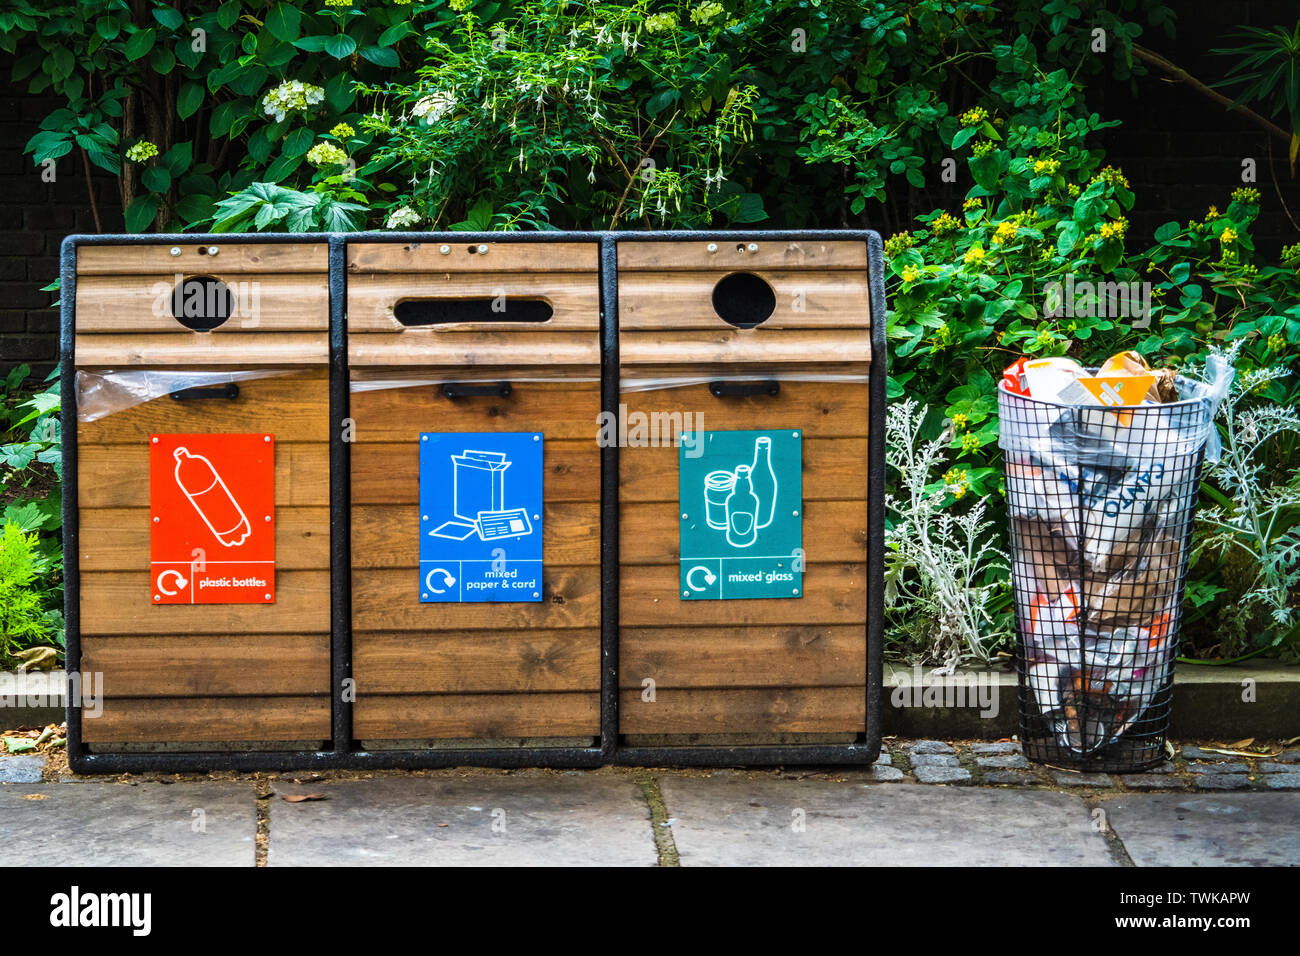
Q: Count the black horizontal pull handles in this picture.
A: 3